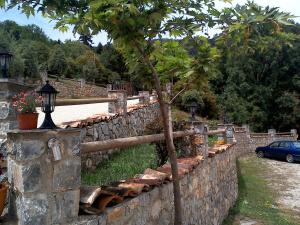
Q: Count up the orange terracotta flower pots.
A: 2